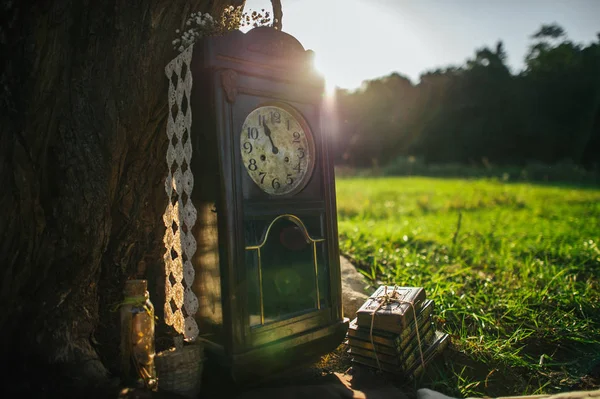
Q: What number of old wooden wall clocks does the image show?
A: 1